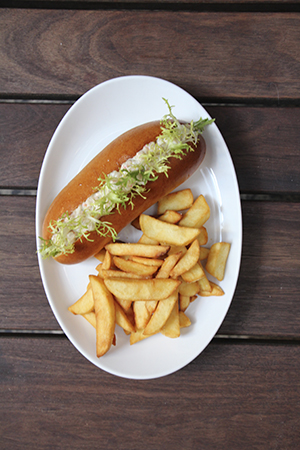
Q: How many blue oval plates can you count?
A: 0